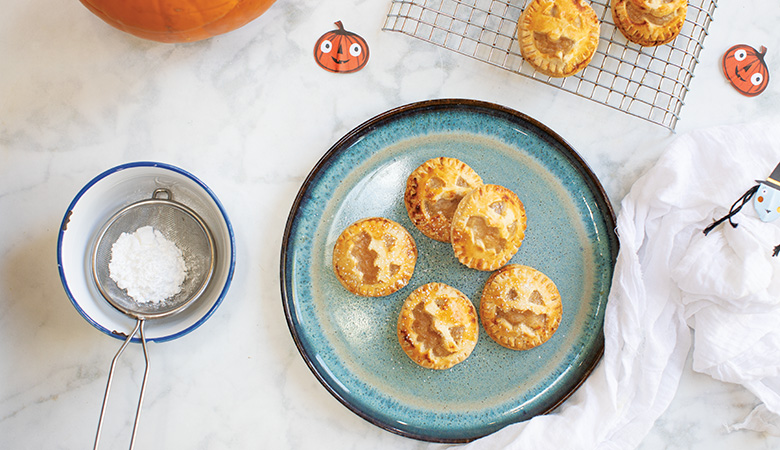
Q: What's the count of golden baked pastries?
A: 7